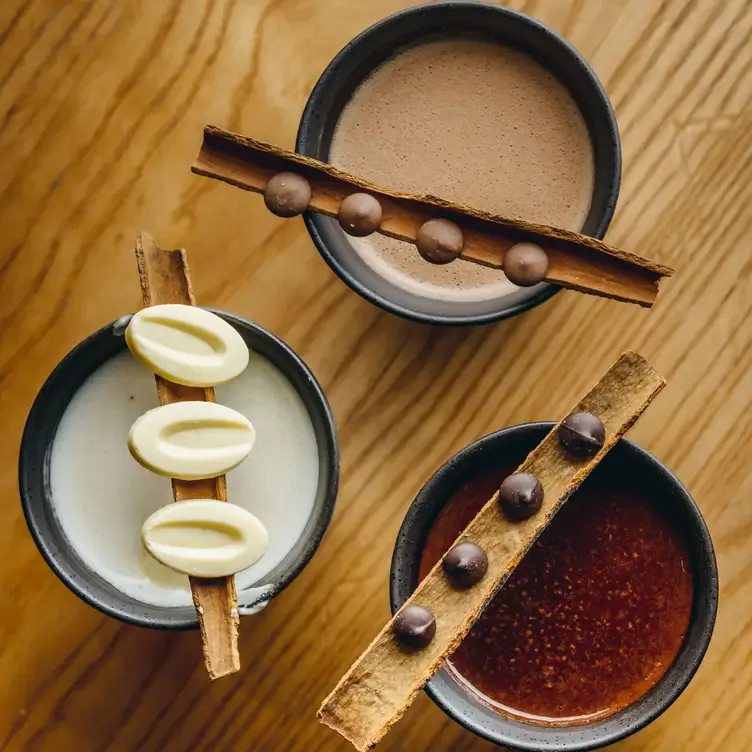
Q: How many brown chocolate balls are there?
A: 8